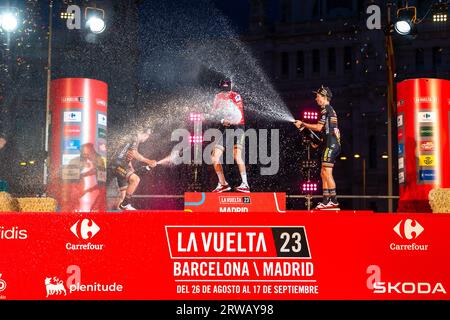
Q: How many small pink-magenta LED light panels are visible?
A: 4